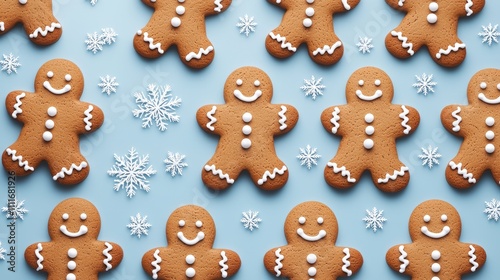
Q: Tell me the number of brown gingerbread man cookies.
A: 12